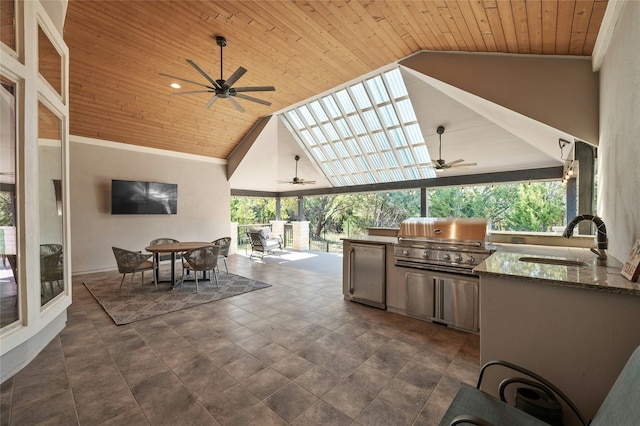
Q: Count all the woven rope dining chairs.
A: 4